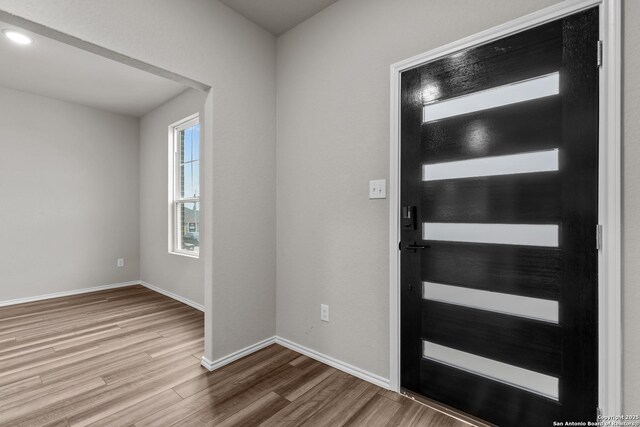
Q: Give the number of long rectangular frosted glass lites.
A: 5